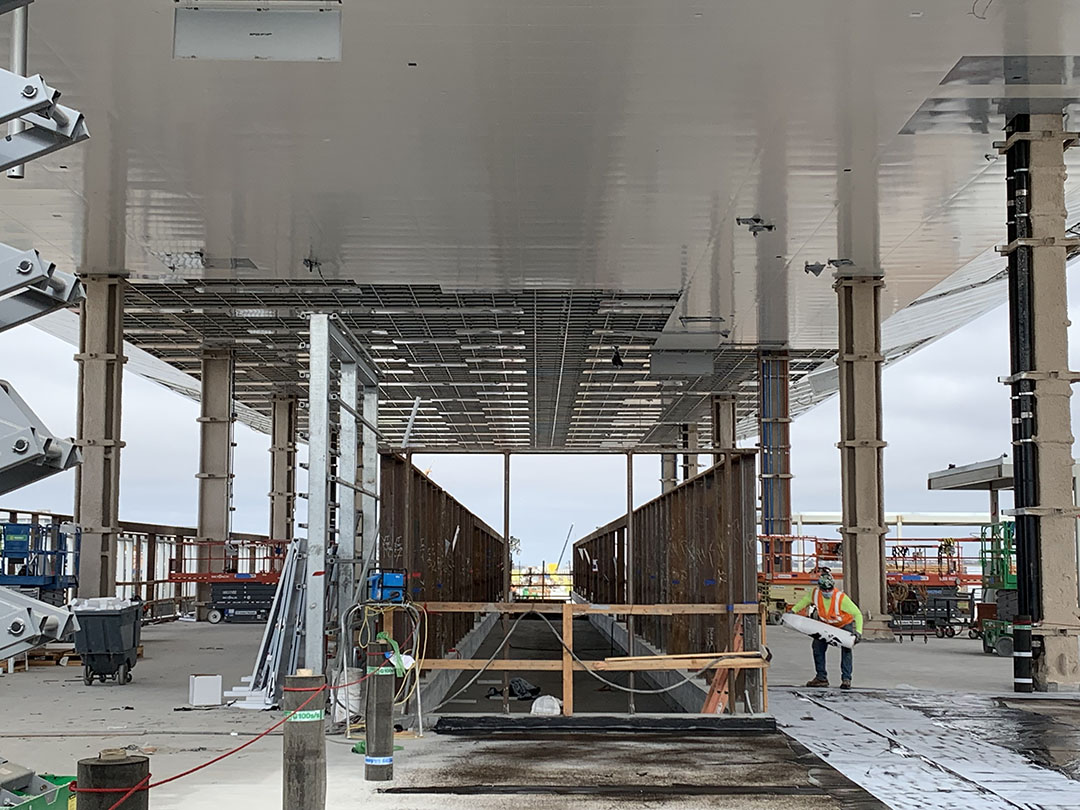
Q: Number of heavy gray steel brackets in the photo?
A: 4